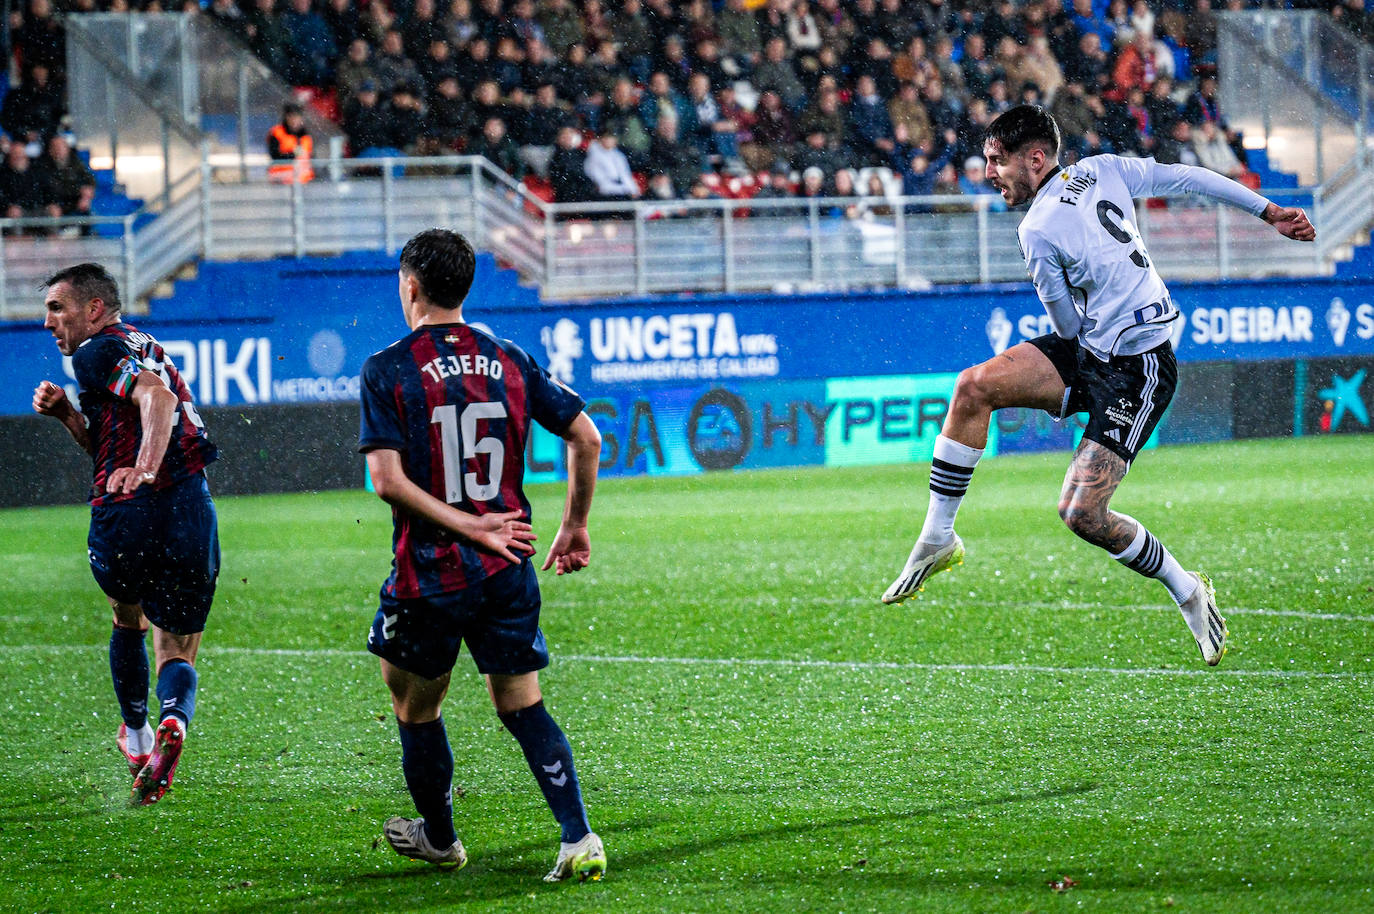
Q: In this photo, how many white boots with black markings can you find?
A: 4